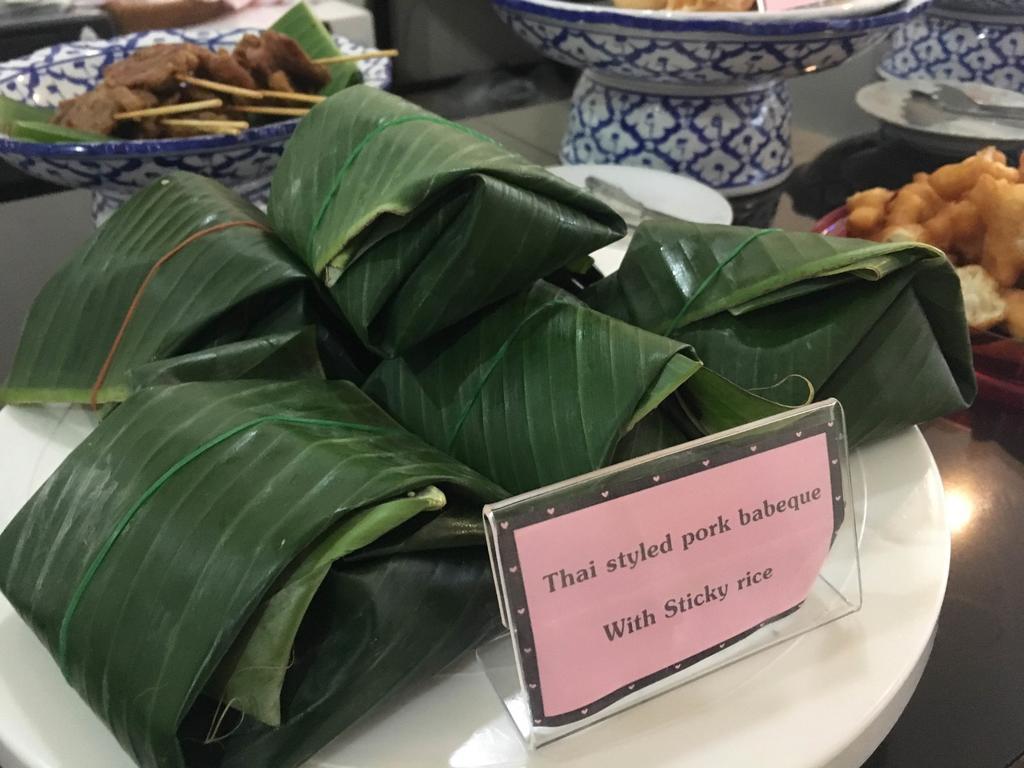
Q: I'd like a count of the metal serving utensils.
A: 2